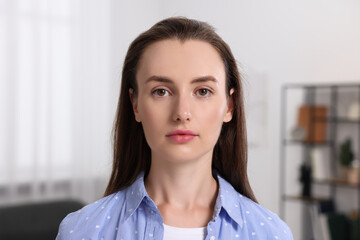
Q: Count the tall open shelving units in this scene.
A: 1